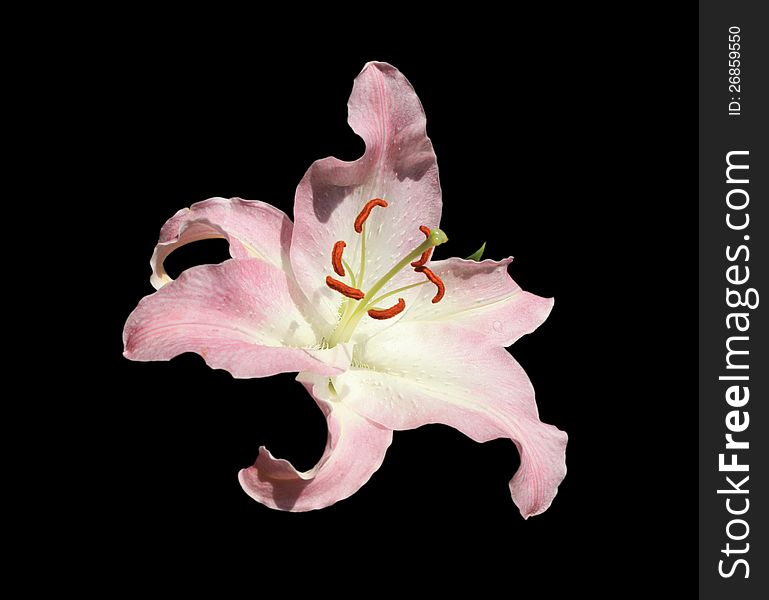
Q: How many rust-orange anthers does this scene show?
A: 6